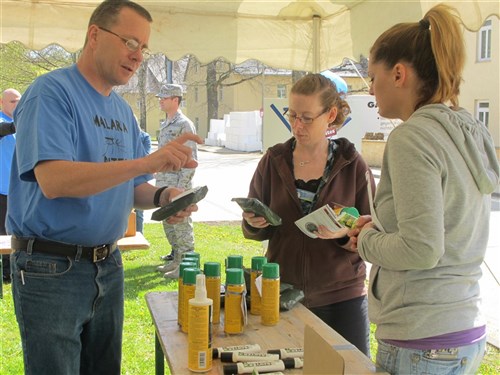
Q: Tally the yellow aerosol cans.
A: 9